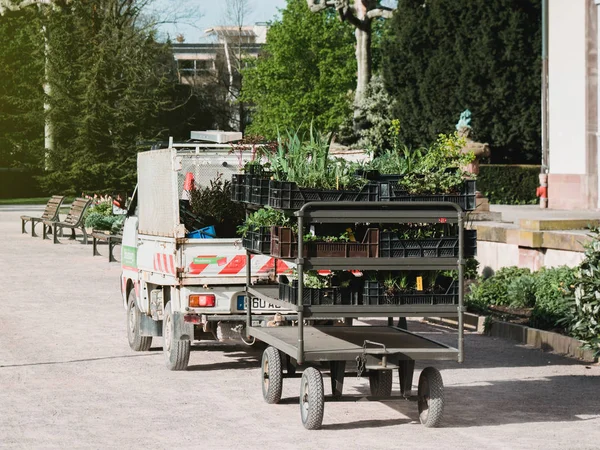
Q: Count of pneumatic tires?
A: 6